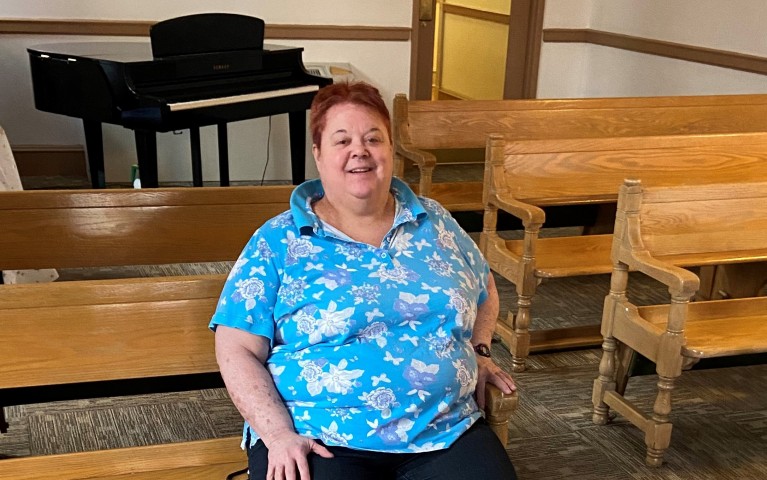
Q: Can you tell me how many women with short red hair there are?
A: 1